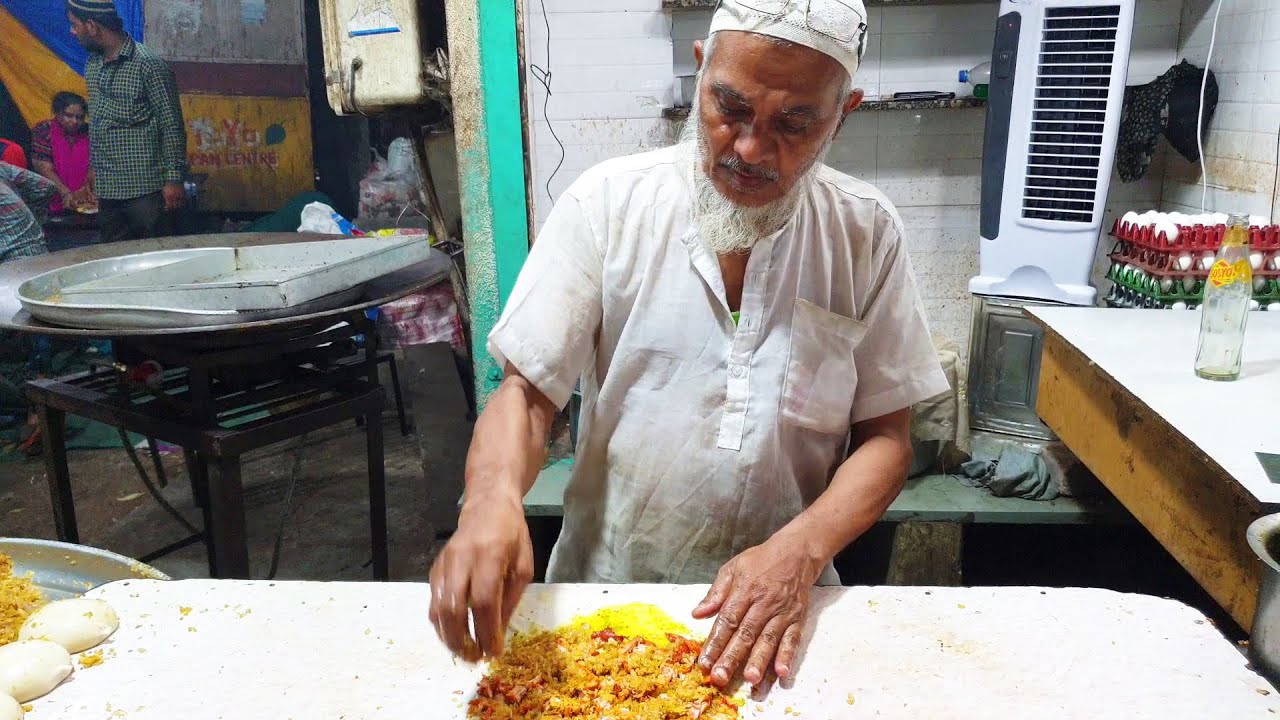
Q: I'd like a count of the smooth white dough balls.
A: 3